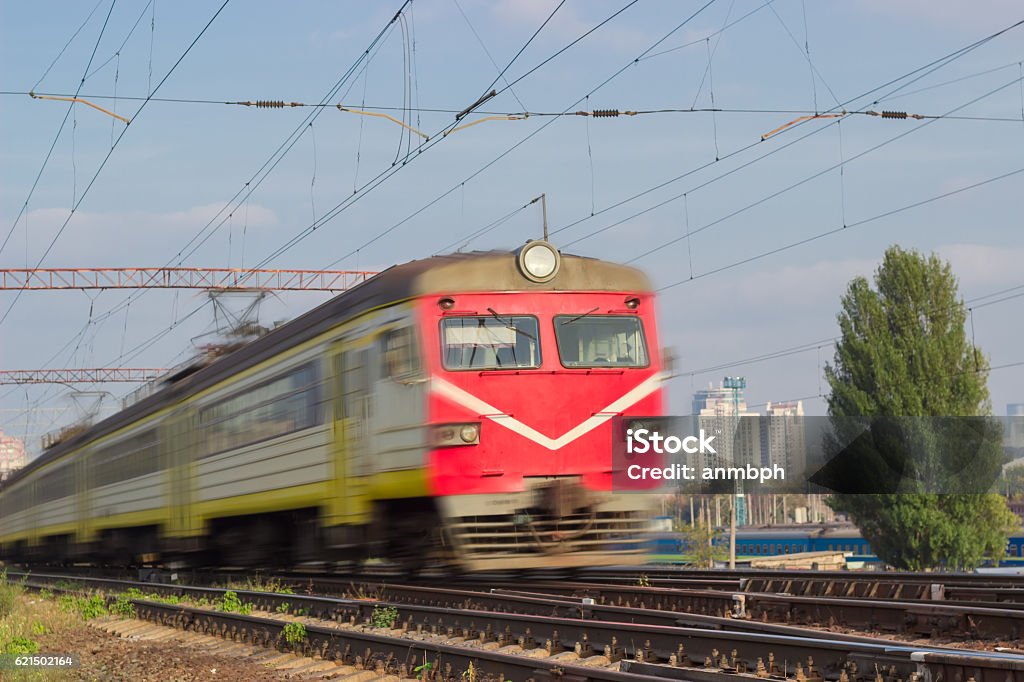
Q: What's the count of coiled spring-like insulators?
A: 3